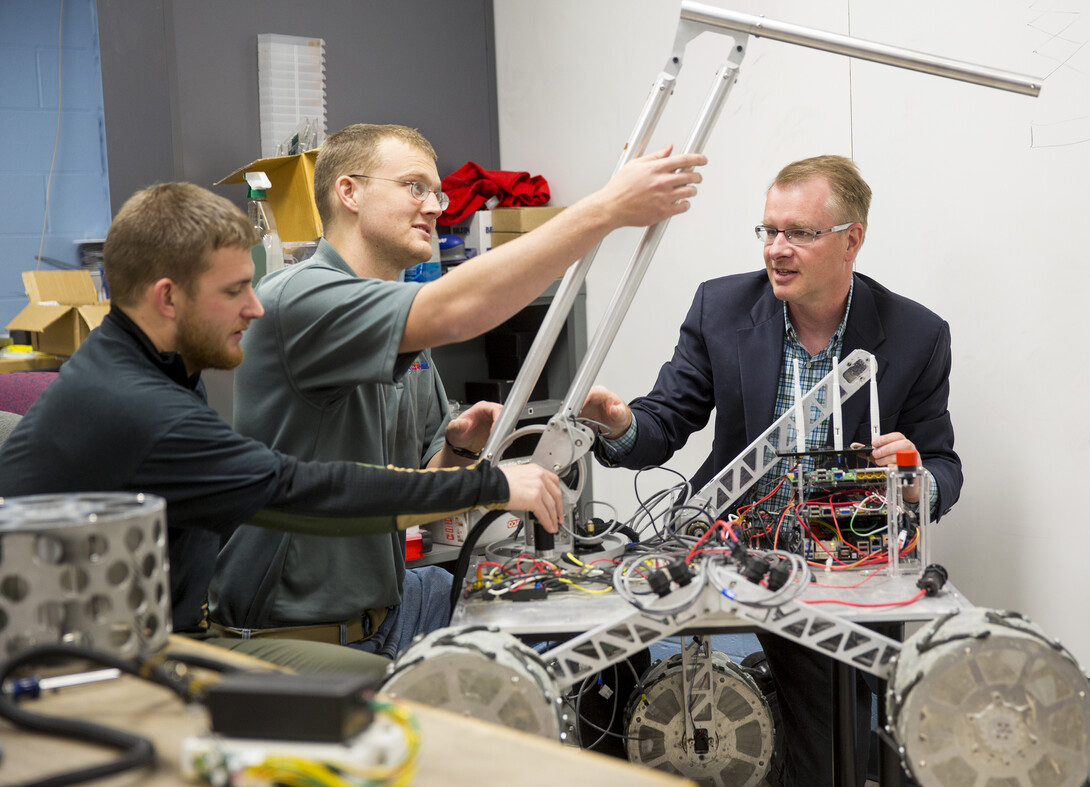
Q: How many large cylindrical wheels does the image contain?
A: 3